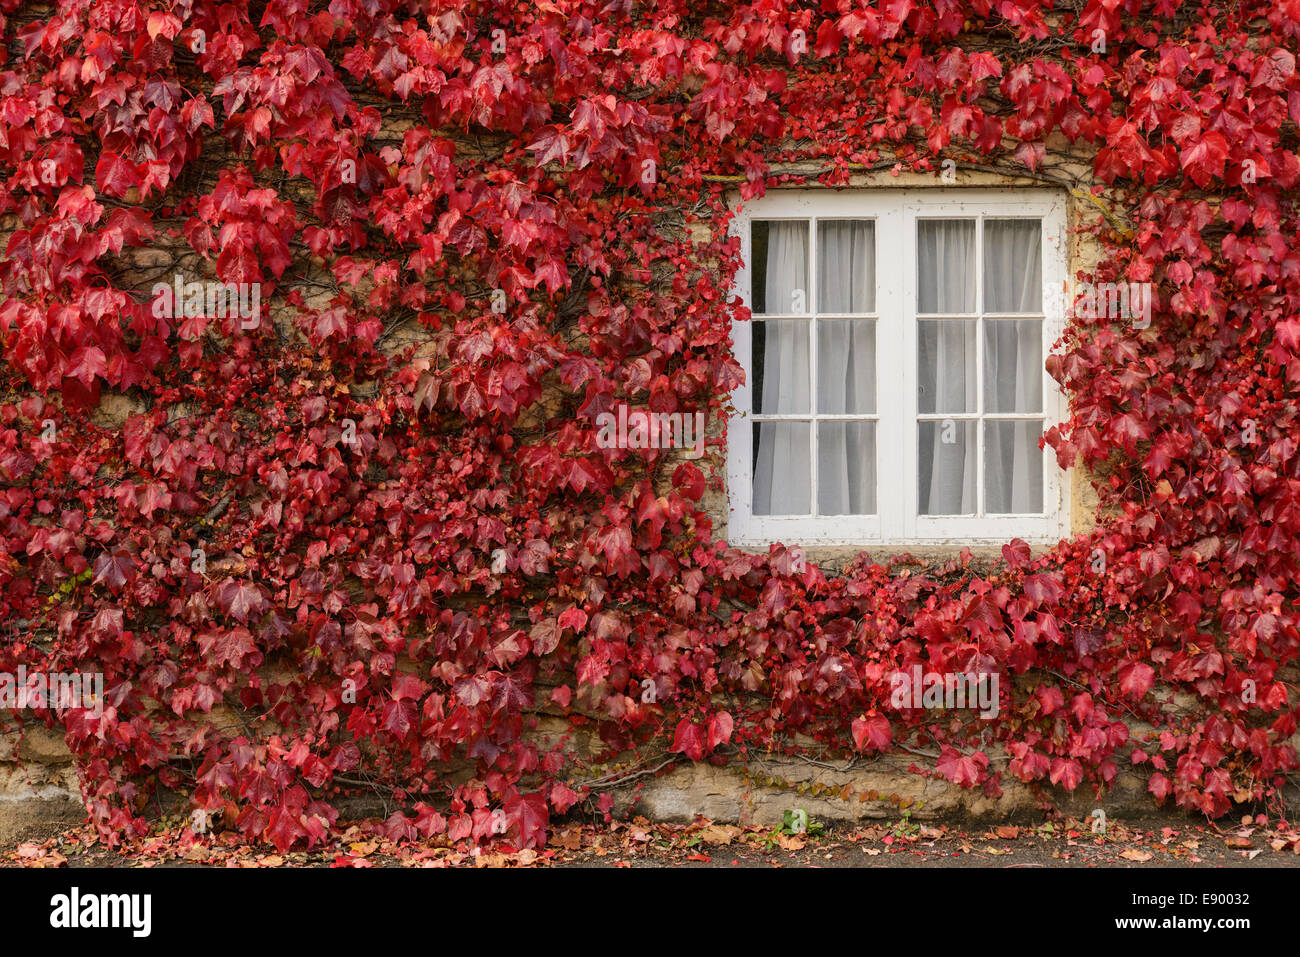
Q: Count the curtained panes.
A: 12